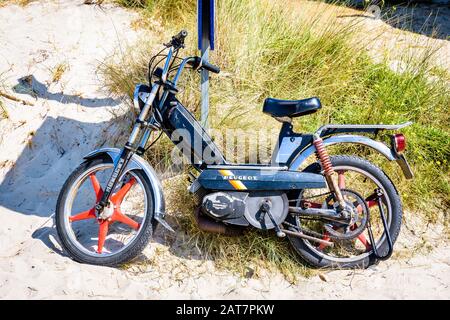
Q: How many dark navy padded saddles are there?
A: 1